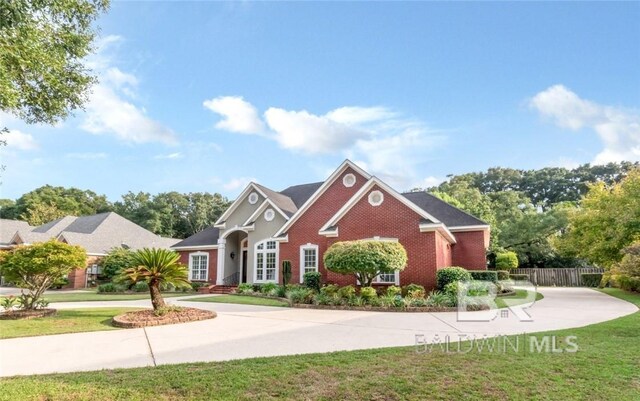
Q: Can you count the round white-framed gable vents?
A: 4